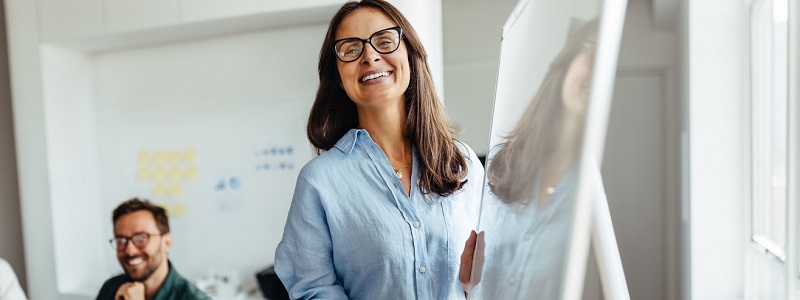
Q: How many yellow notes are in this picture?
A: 12